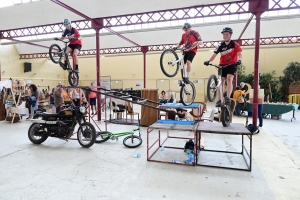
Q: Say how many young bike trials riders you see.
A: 3